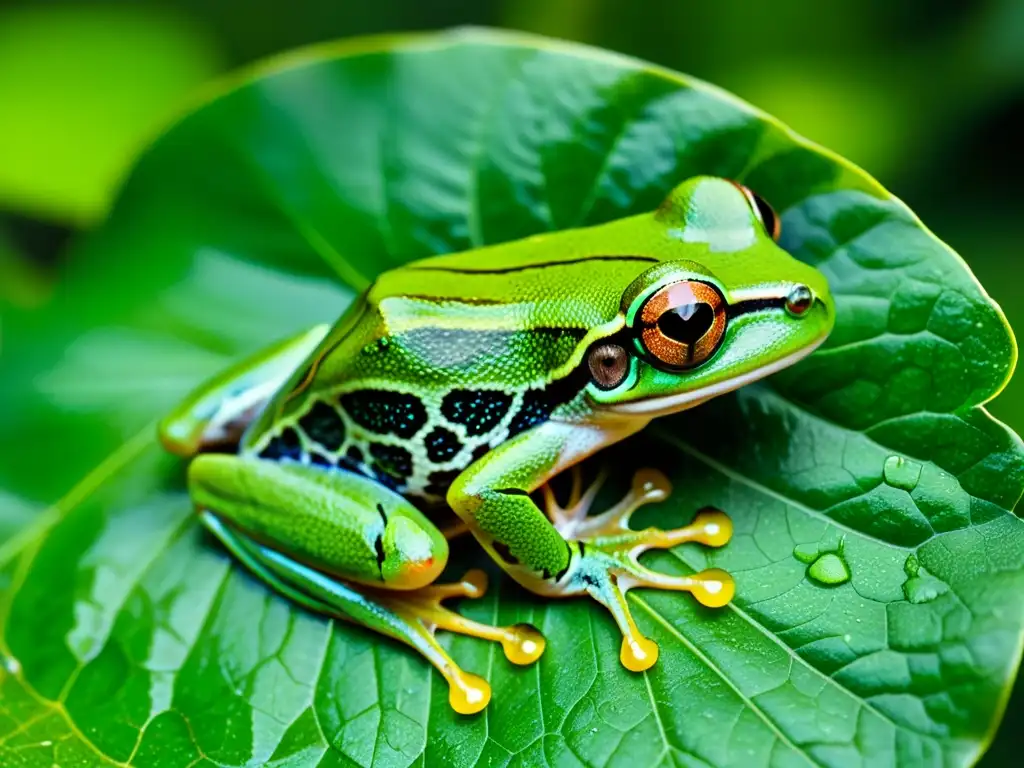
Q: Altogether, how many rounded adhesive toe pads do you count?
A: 7